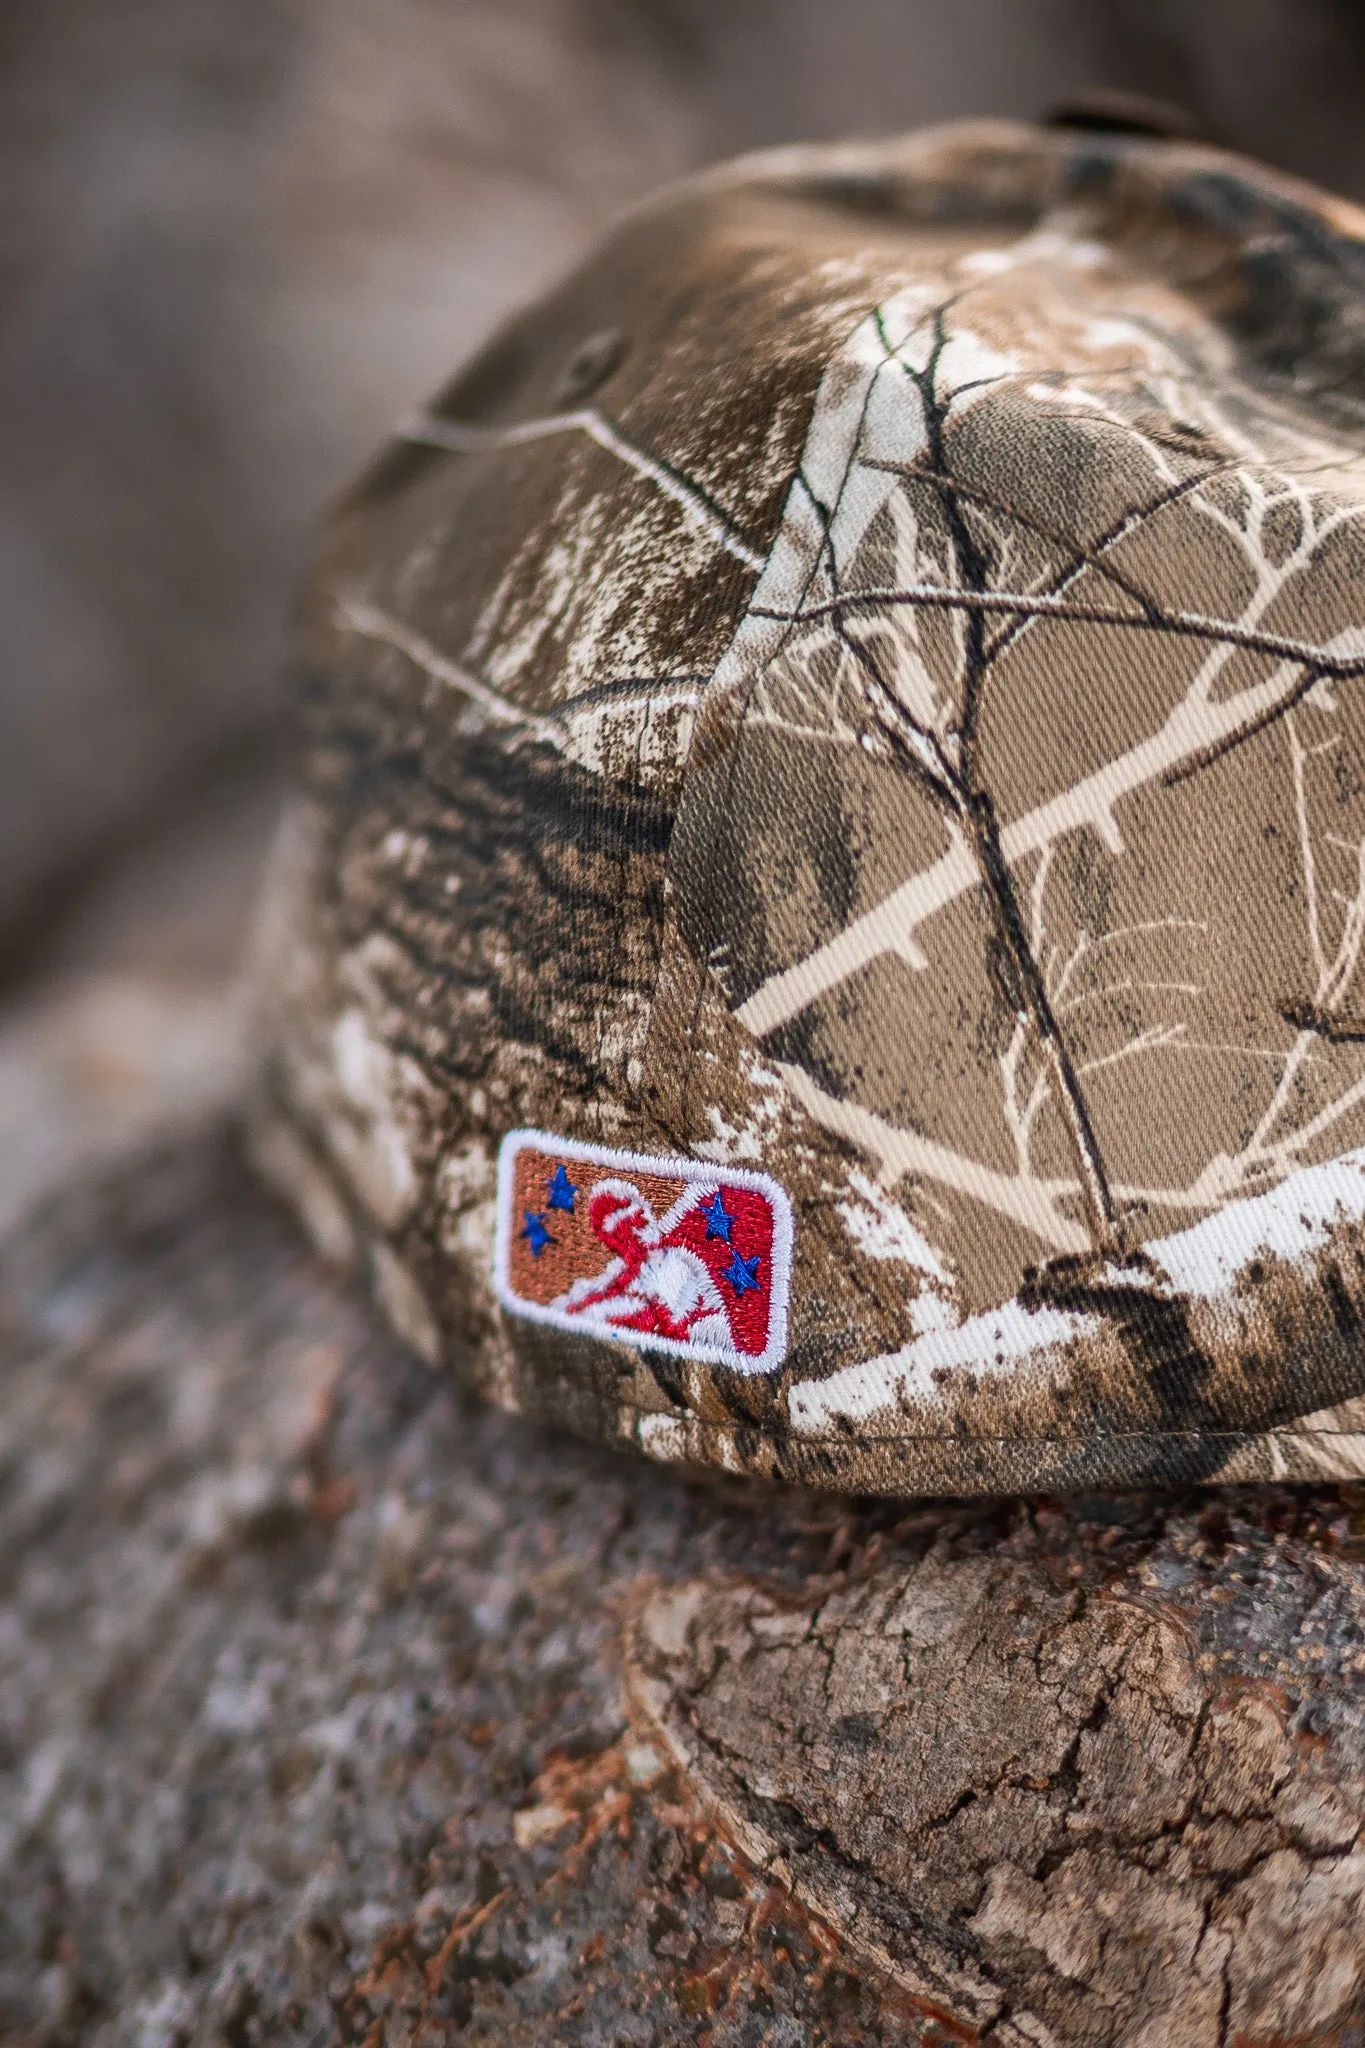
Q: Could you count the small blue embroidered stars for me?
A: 4